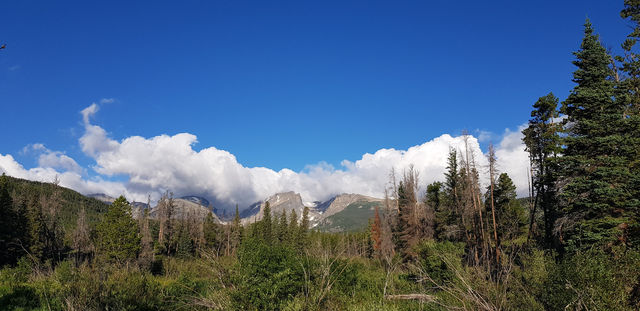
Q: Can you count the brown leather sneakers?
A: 0